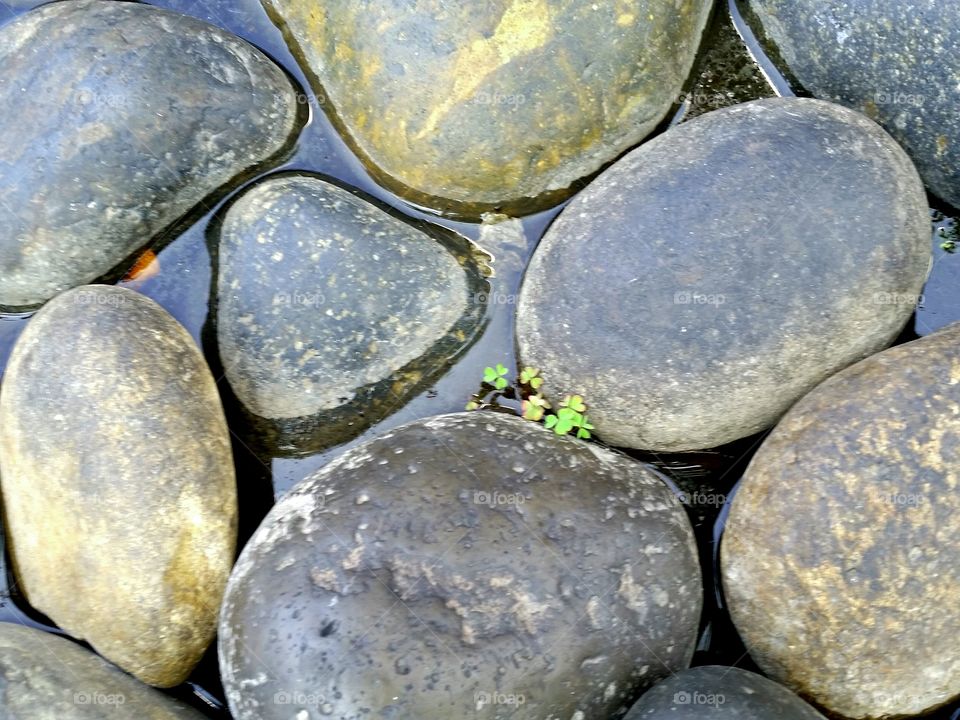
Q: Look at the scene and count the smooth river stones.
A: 10